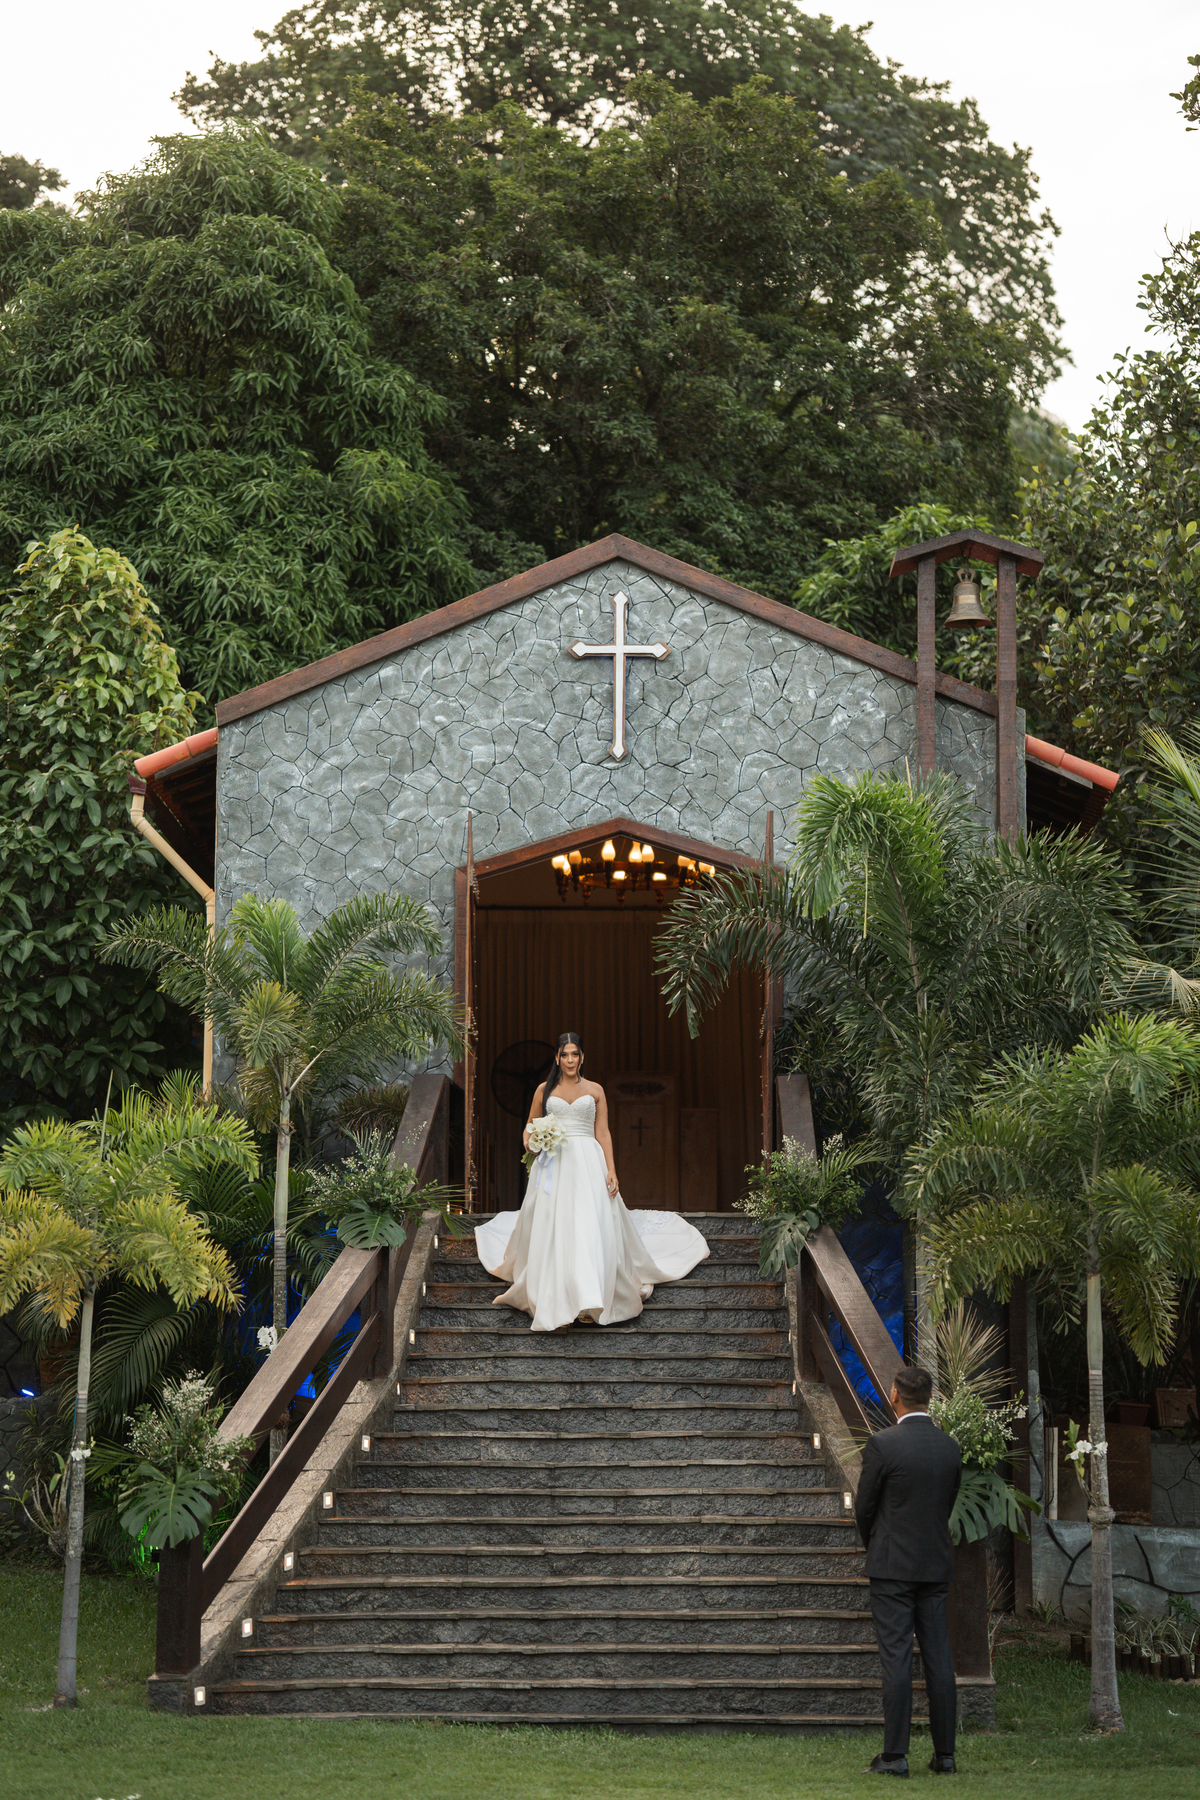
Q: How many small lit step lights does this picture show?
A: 14